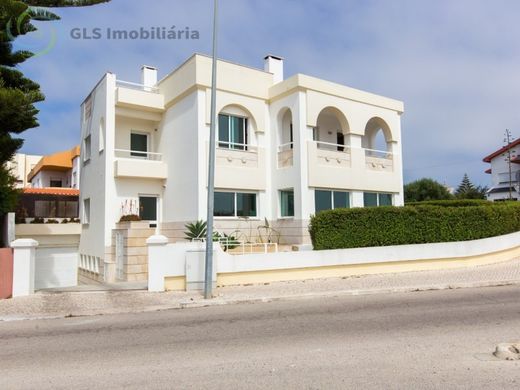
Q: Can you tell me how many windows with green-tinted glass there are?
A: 5